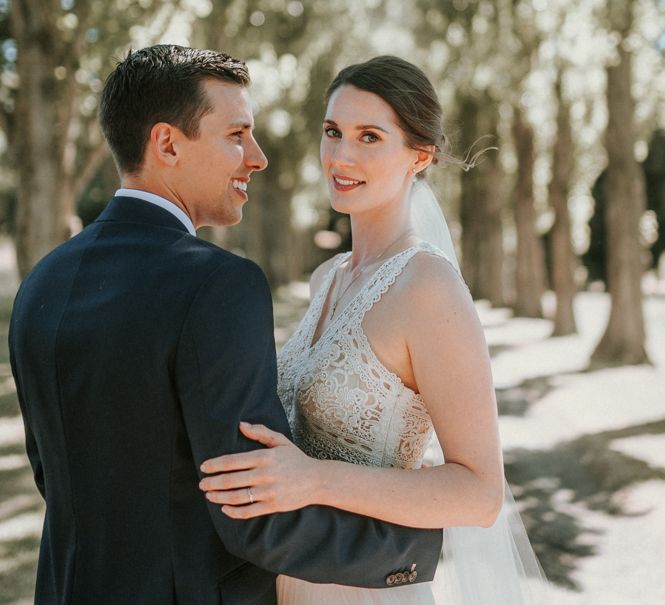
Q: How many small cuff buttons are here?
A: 4